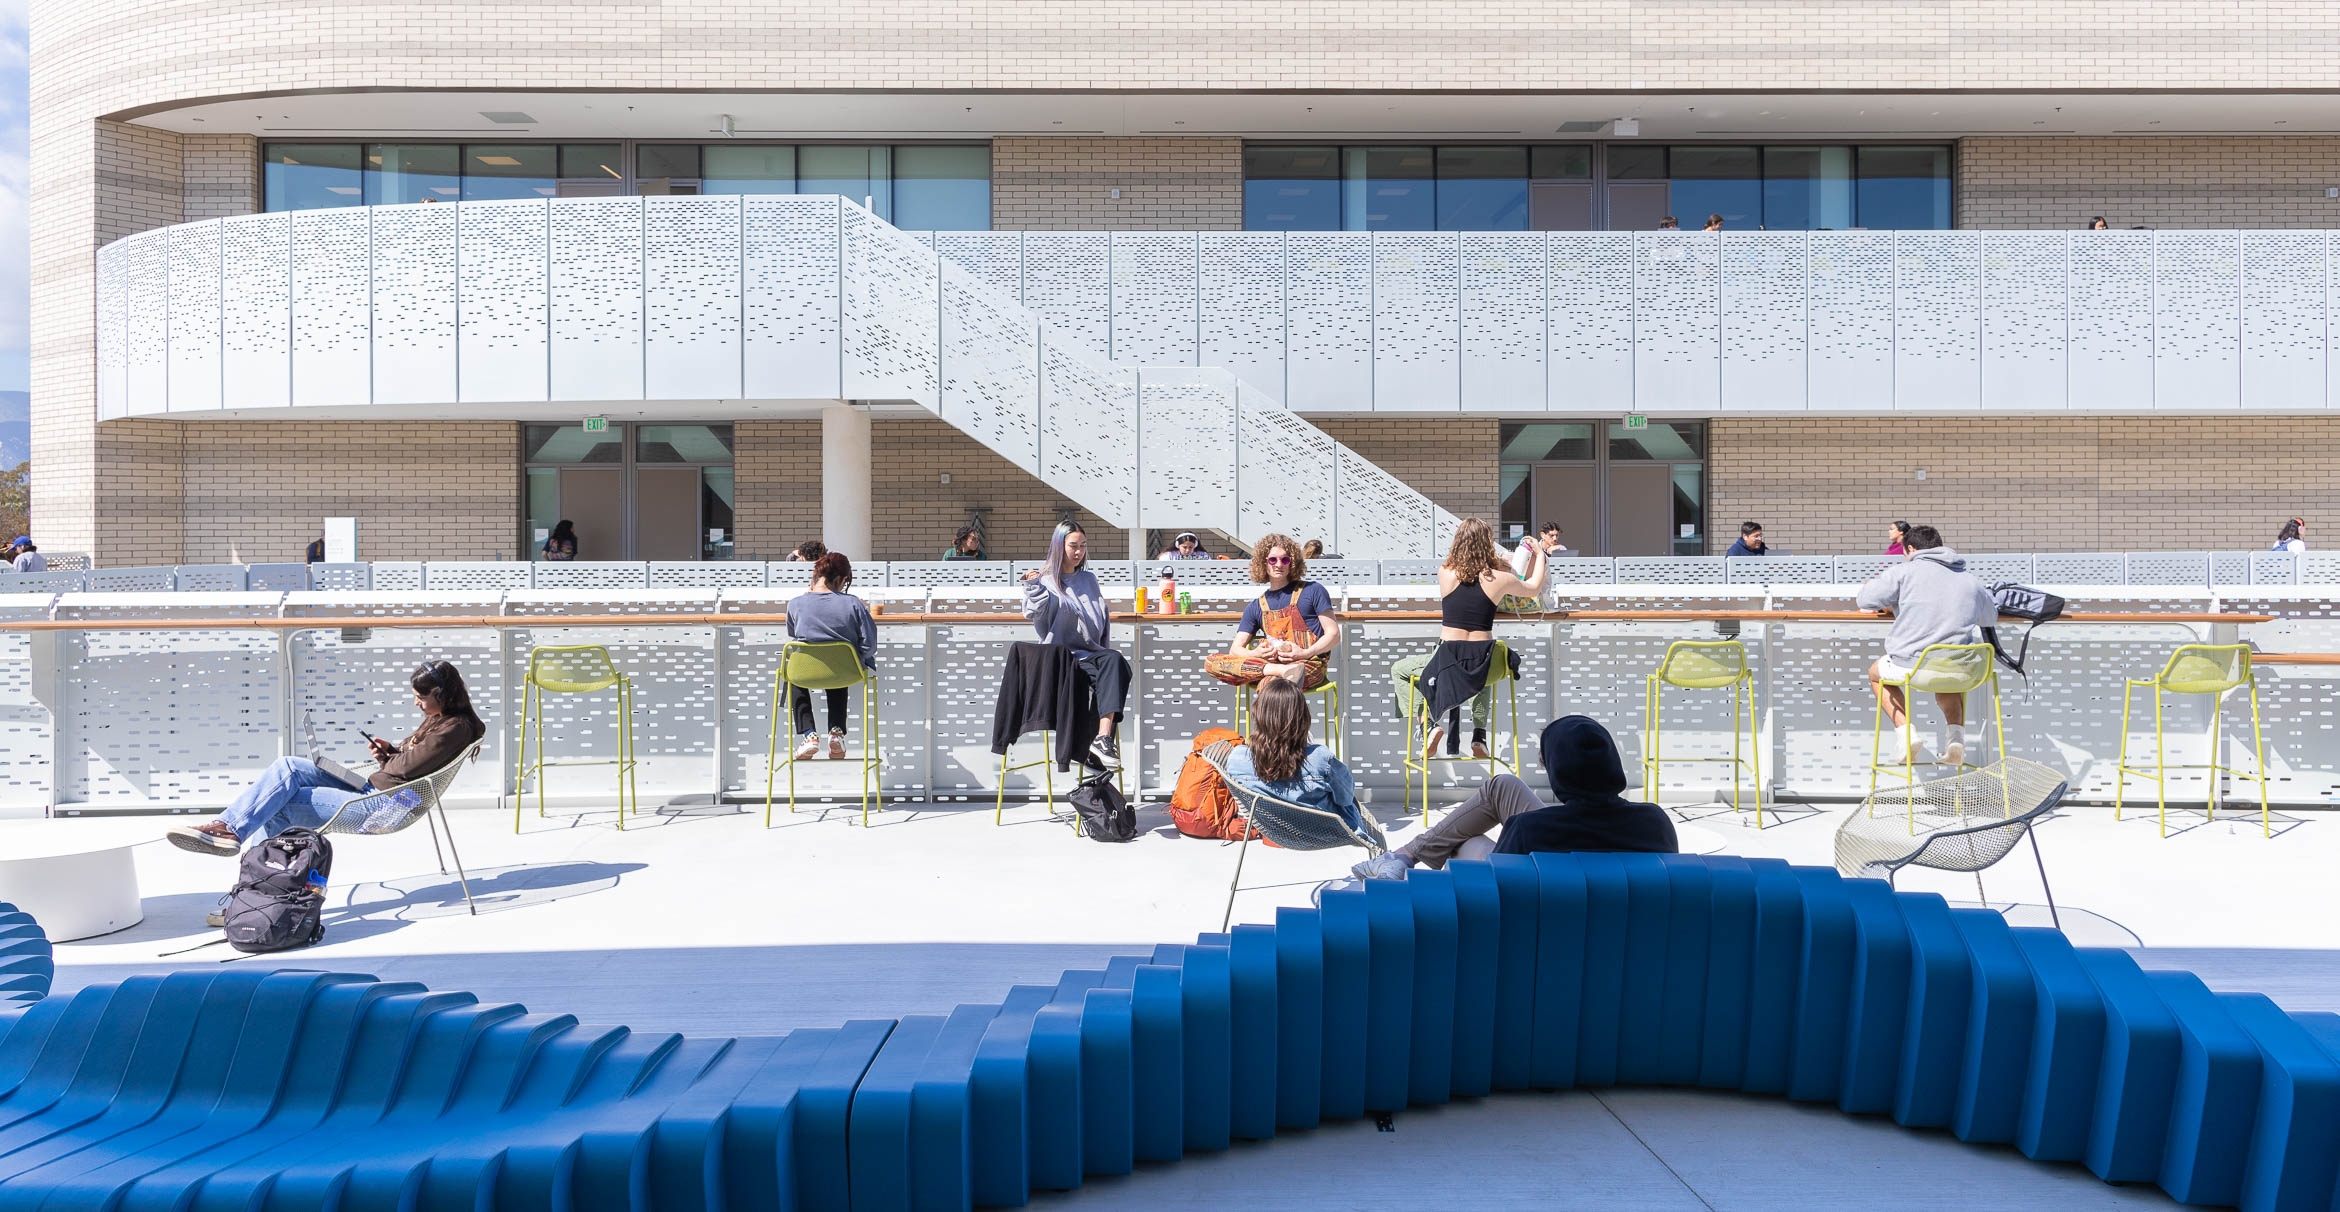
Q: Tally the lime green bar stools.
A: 8